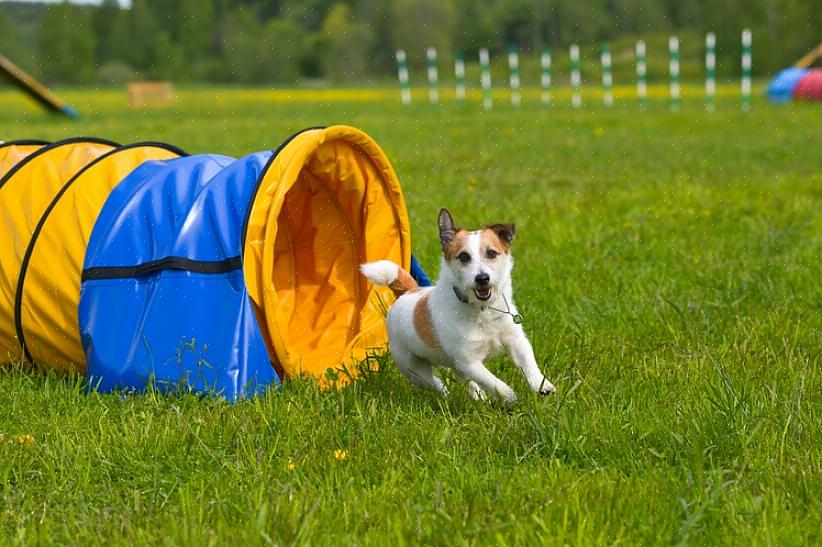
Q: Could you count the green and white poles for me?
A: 12